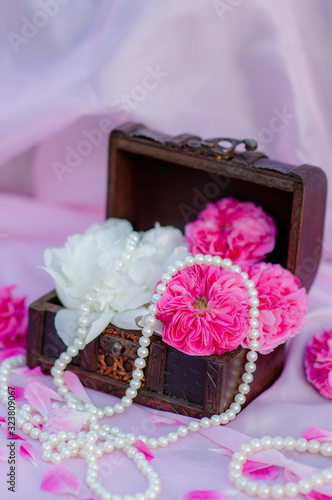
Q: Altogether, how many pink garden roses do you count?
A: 5